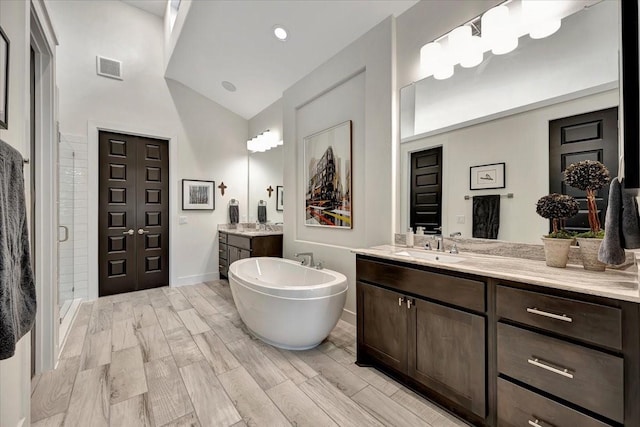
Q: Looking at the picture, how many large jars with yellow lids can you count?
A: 0